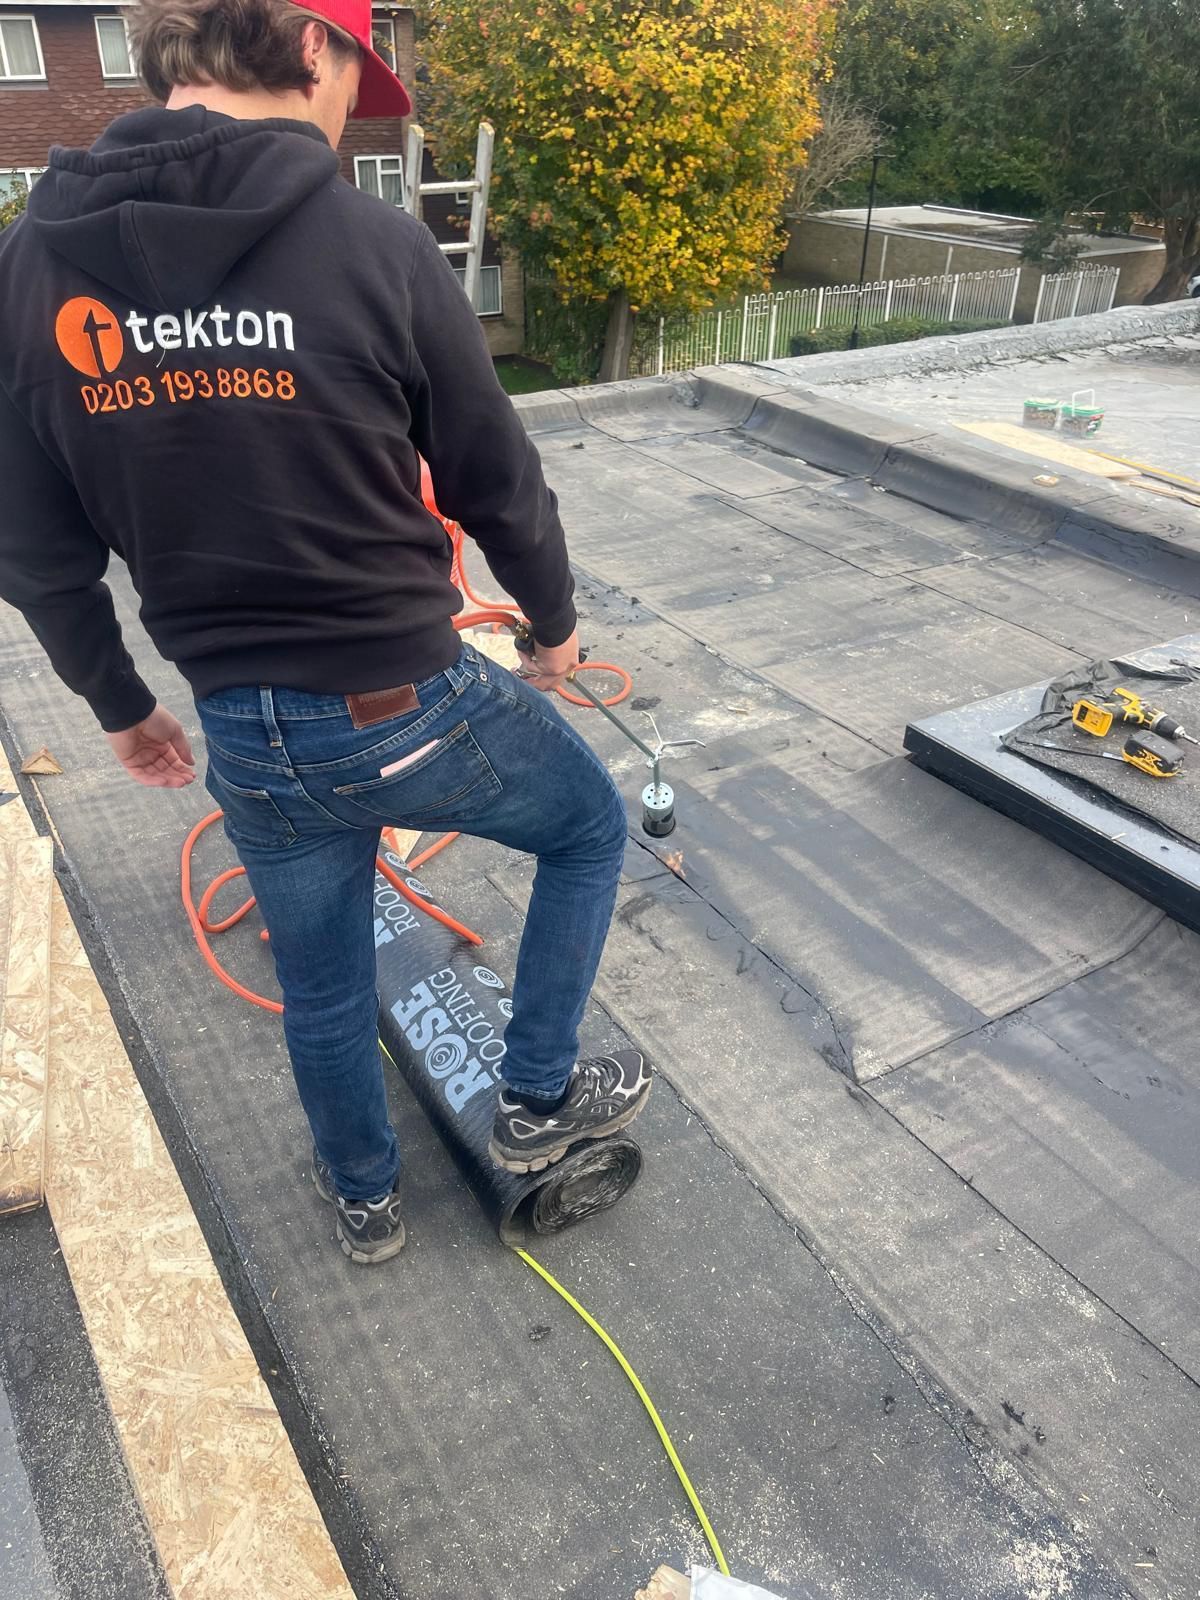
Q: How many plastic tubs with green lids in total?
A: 2